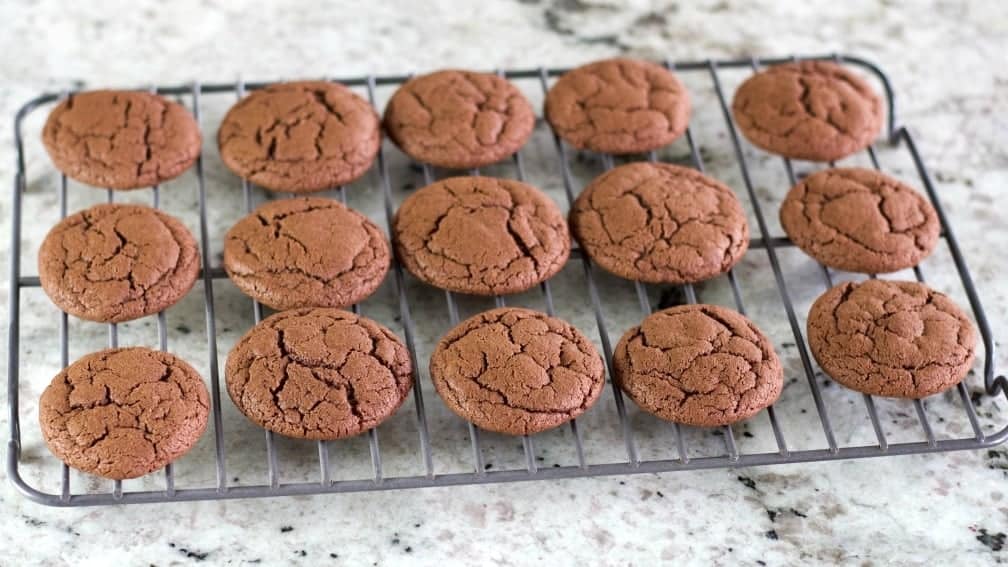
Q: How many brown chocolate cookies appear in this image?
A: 15